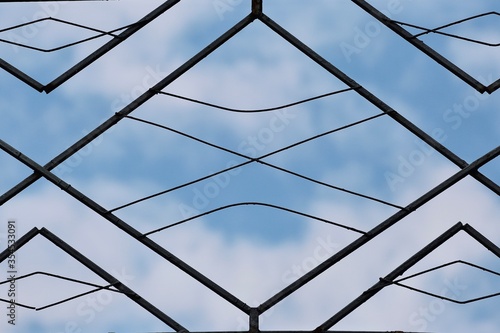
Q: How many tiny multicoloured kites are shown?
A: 0